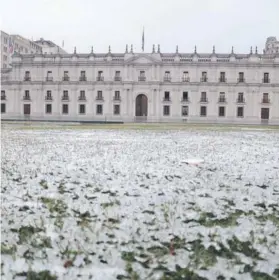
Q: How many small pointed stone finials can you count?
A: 13